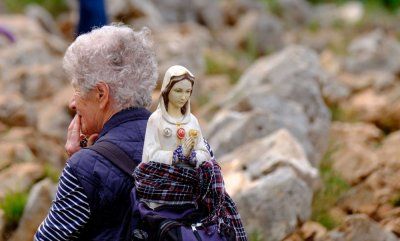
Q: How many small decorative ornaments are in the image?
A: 3